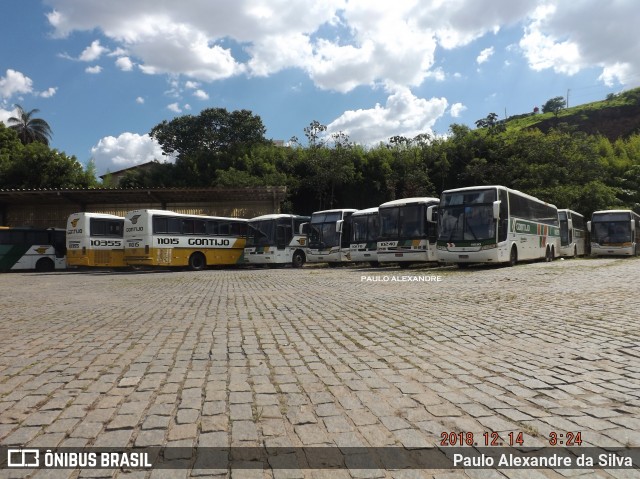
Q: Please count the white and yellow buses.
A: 2